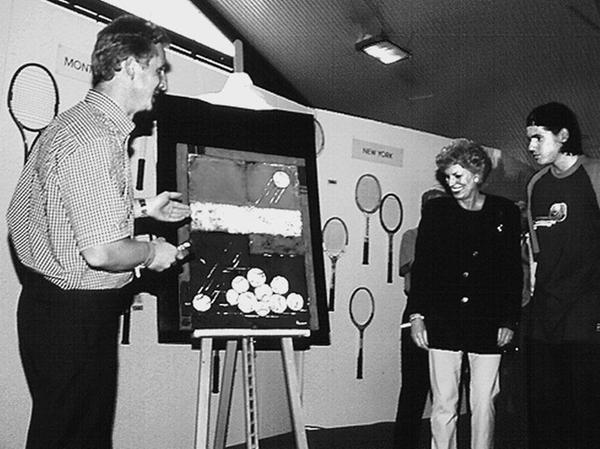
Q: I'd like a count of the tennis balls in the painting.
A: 11